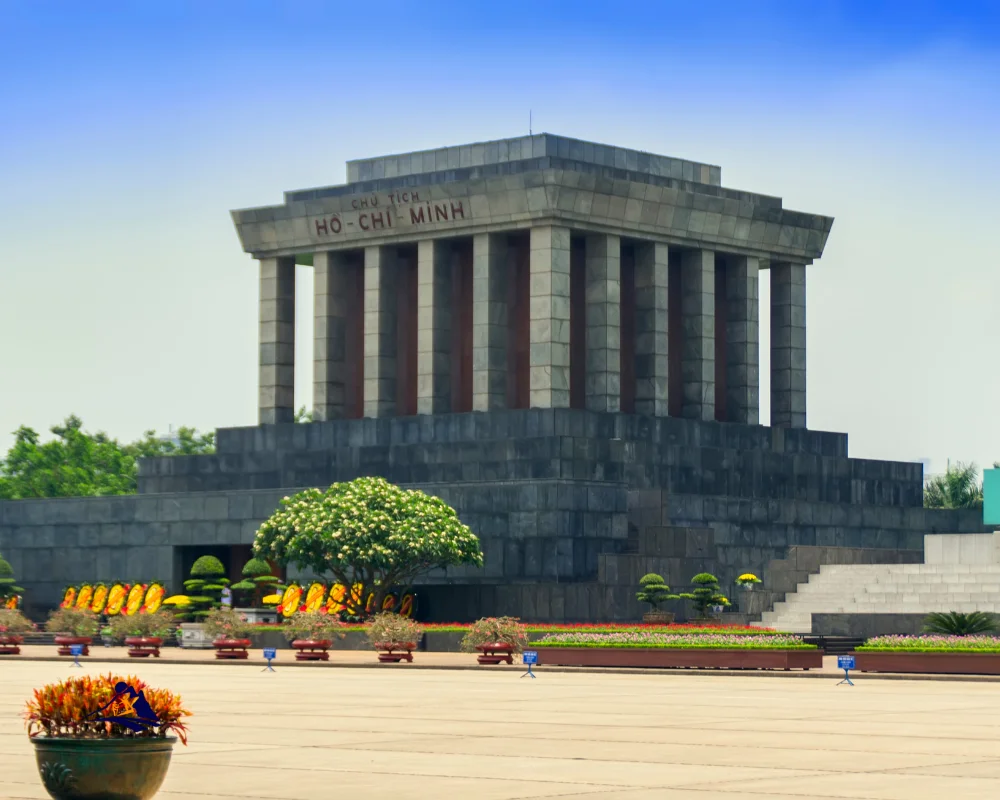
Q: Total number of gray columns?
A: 11